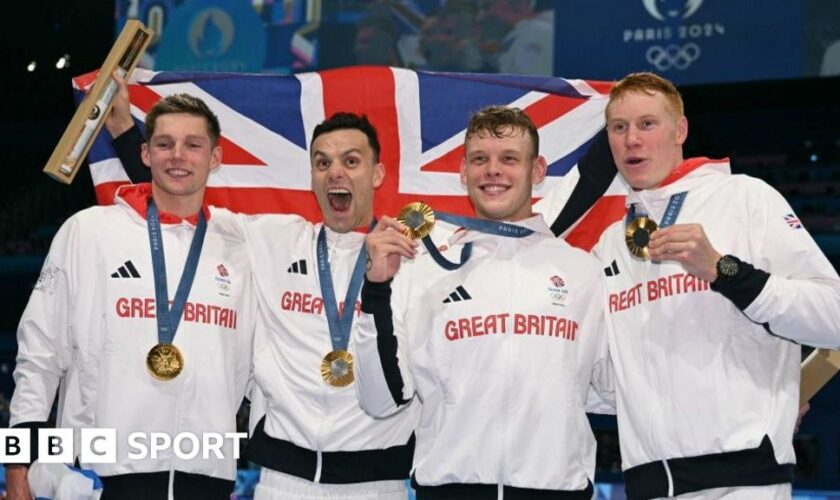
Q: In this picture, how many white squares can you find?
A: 3